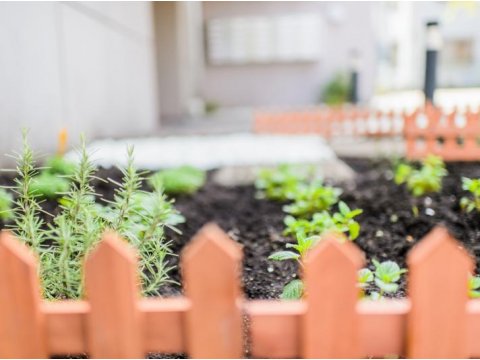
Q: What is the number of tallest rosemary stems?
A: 3